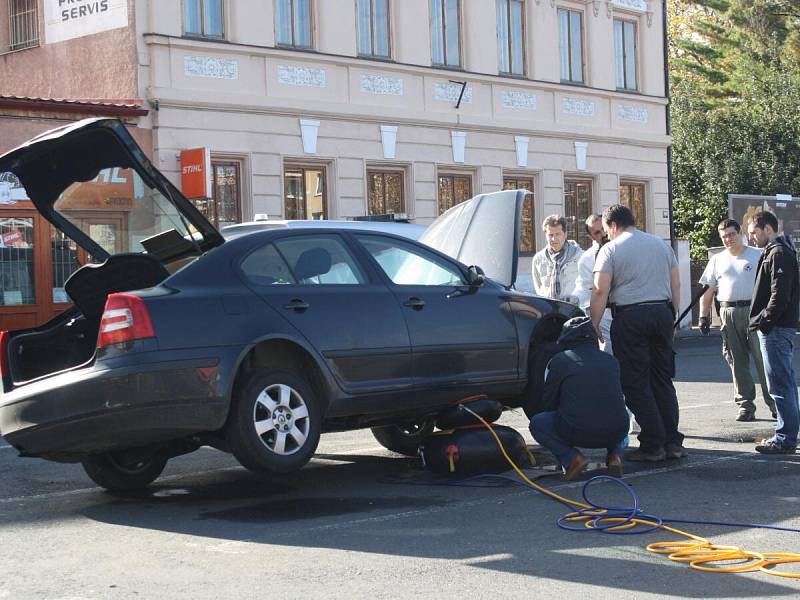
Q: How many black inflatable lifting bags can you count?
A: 2